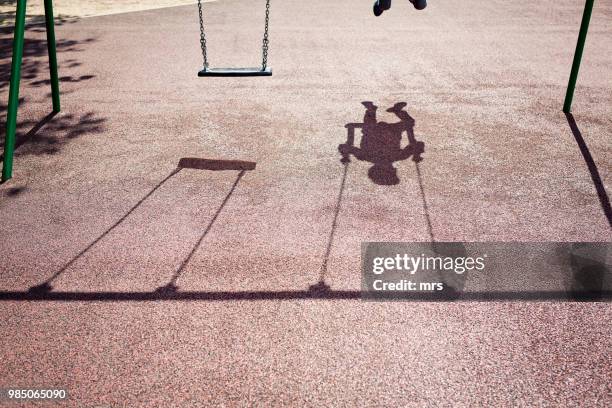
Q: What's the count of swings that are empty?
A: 1